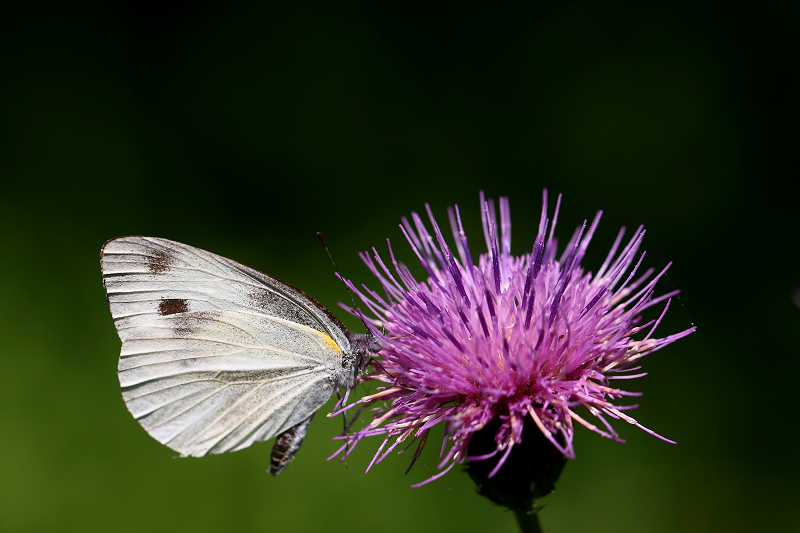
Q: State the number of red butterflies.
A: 0